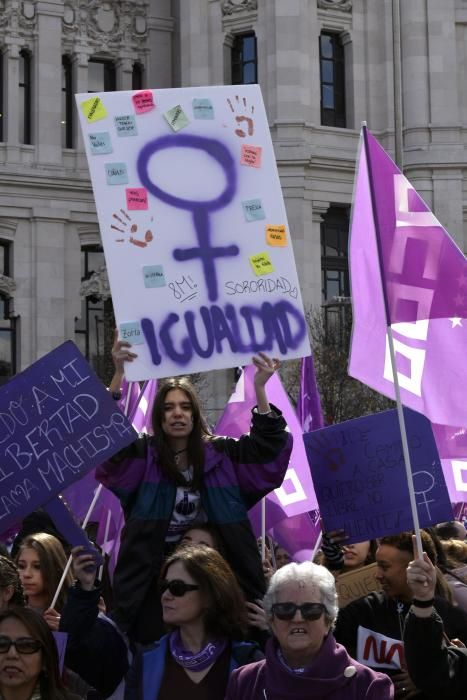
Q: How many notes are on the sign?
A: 14